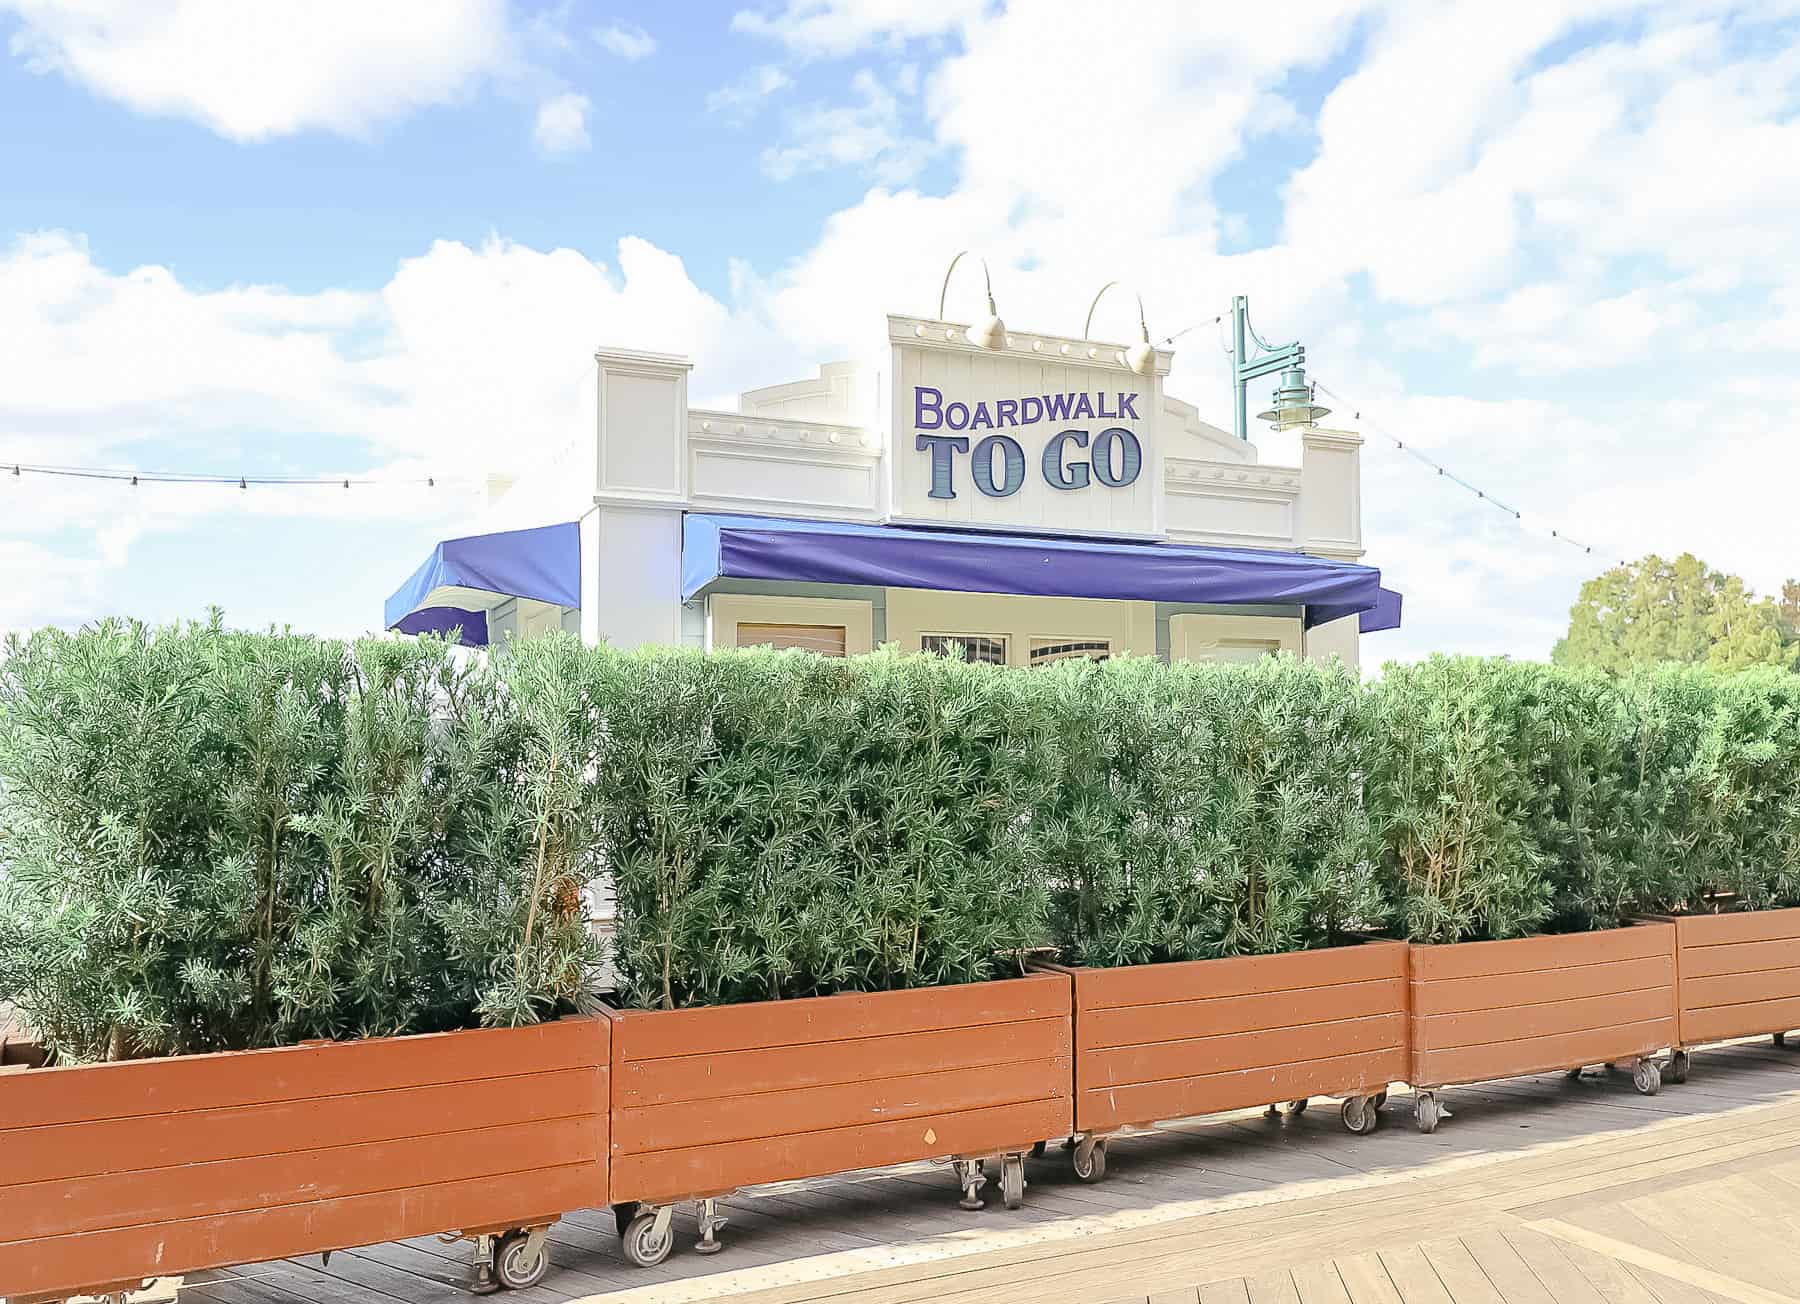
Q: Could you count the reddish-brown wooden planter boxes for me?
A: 5